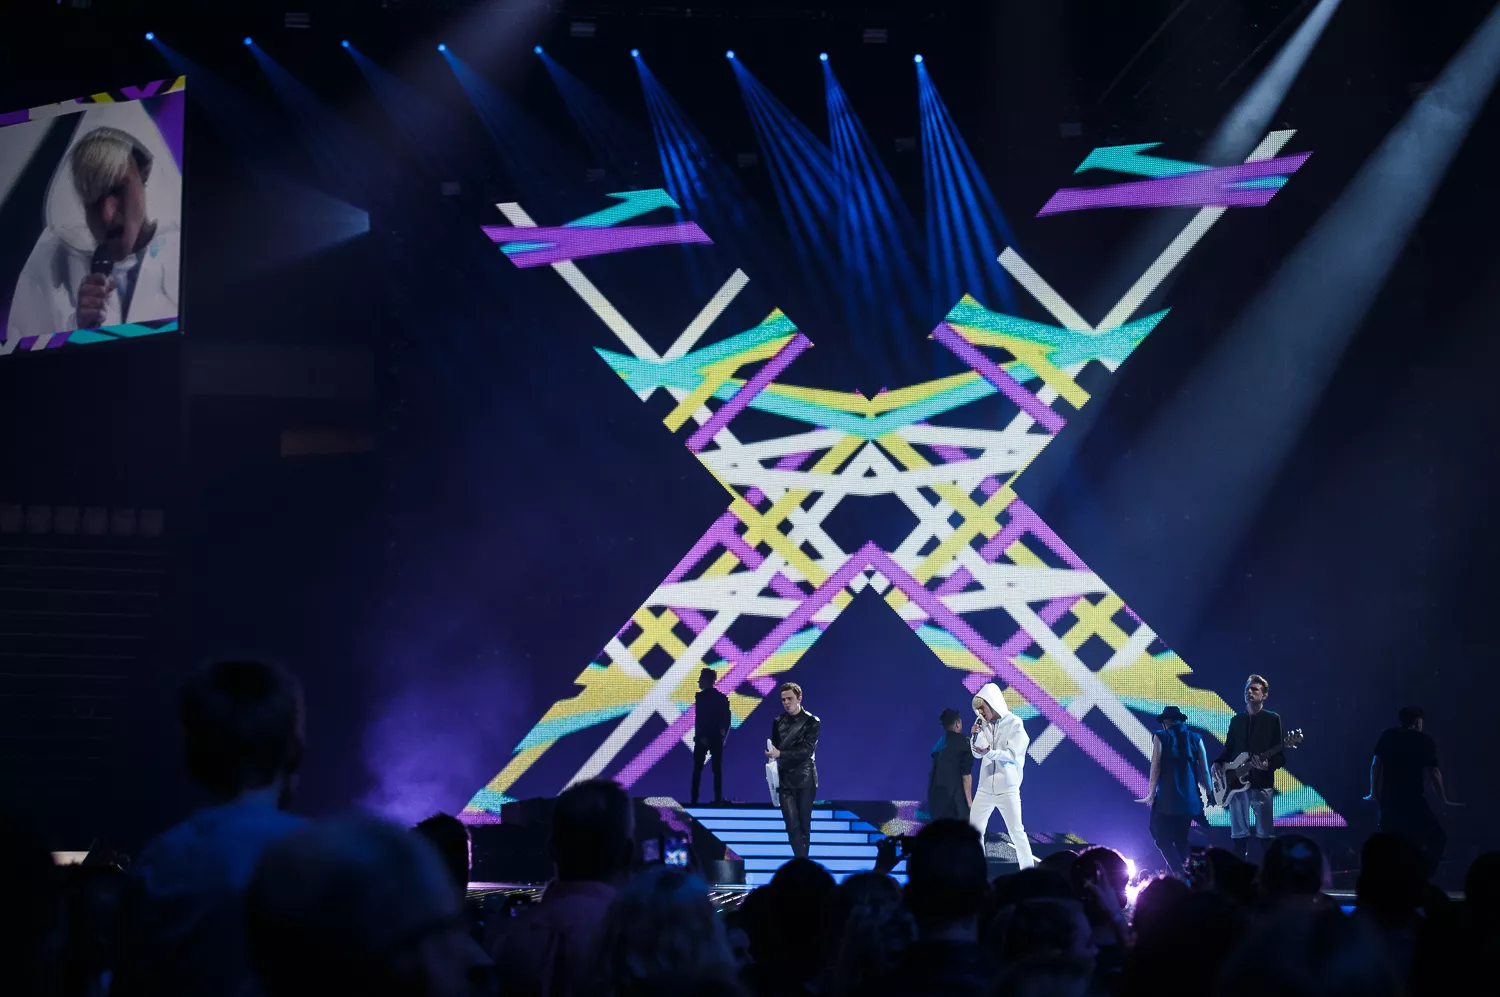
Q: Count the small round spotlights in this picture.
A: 9